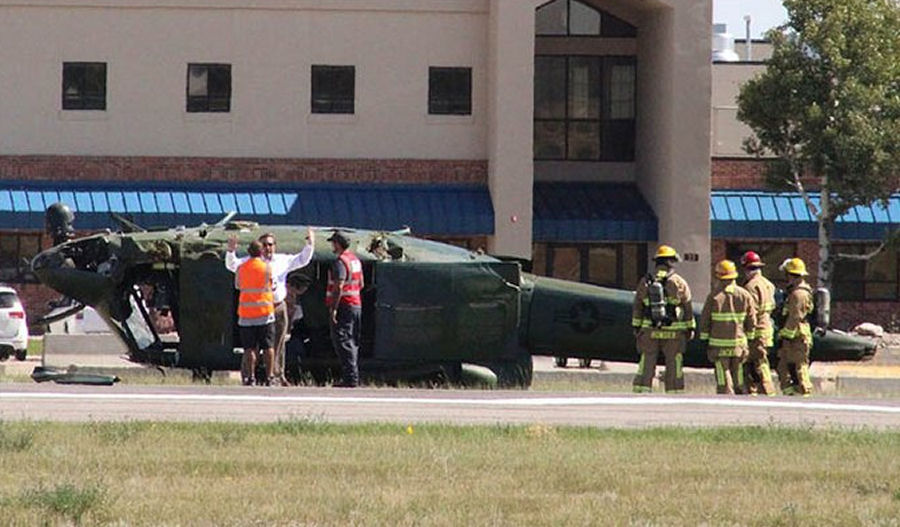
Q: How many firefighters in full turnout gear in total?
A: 4